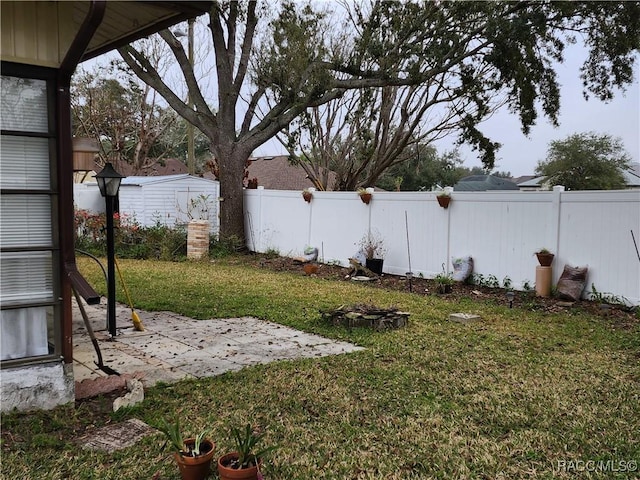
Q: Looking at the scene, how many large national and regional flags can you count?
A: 0